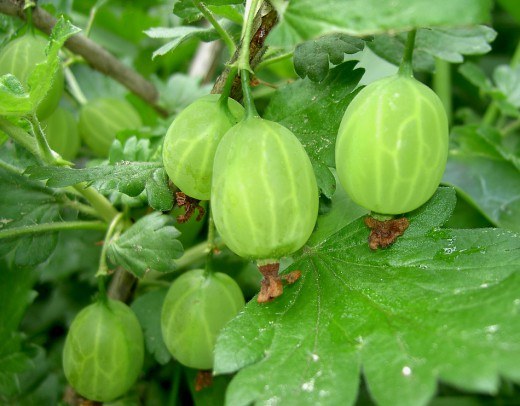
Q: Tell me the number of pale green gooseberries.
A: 8